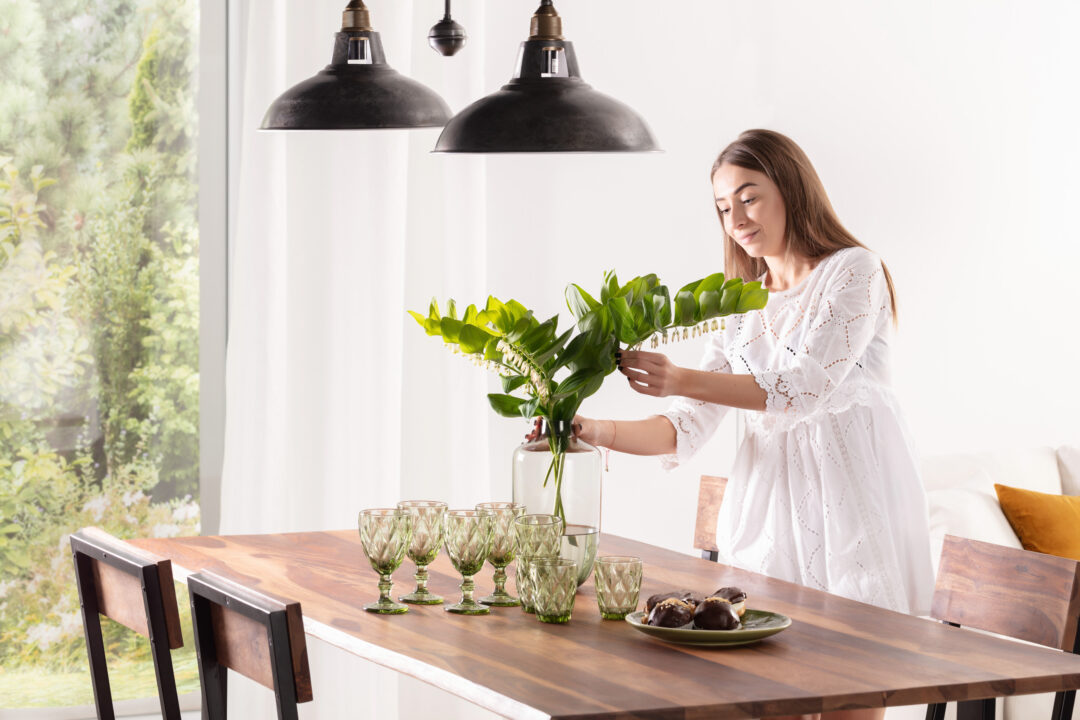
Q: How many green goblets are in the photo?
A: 4